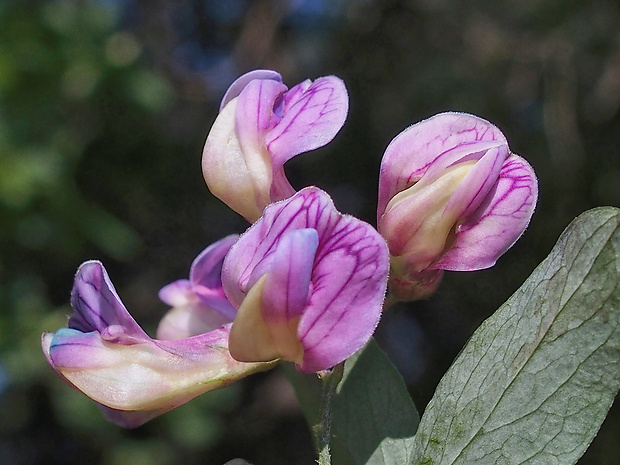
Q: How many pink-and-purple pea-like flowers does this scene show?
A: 5